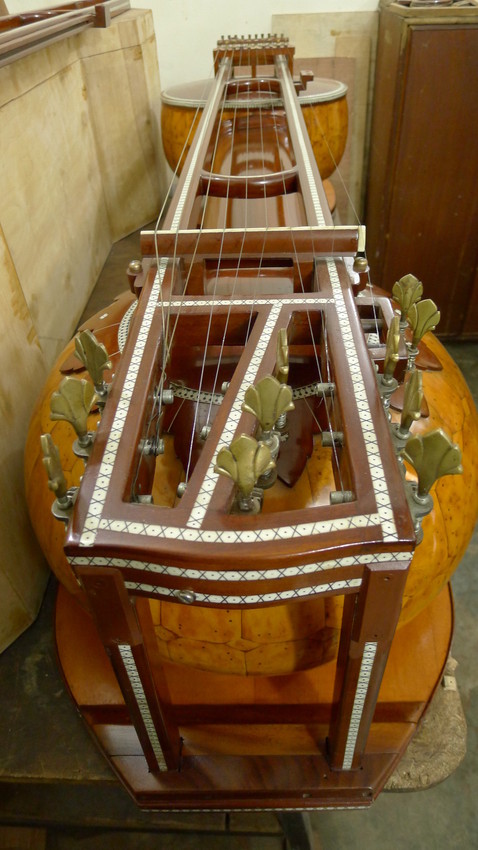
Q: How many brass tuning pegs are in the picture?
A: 11